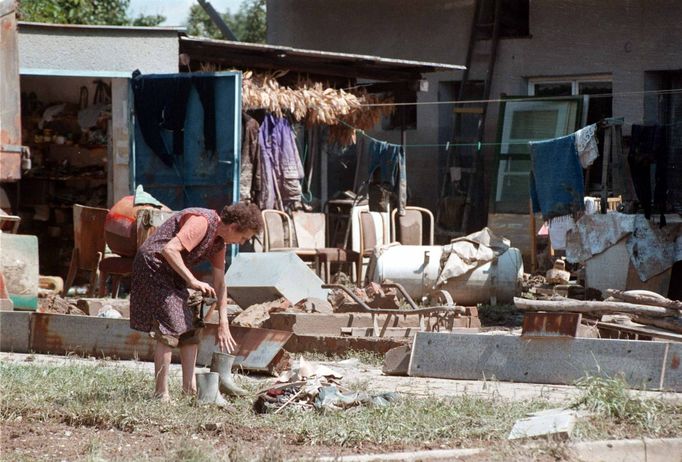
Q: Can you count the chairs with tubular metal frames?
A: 3